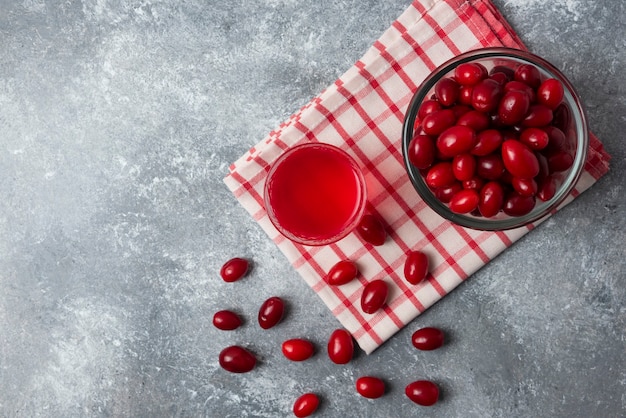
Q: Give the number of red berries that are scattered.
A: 14